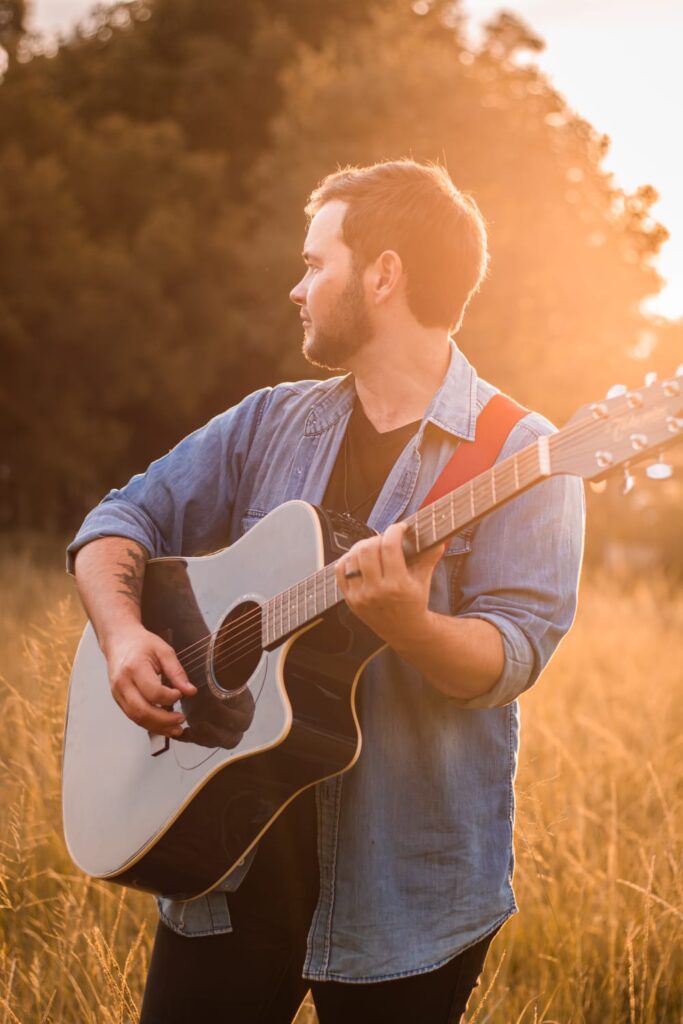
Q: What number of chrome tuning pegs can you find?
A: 6